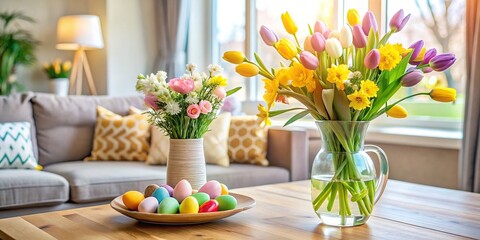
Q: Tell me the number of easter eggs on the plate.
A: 13